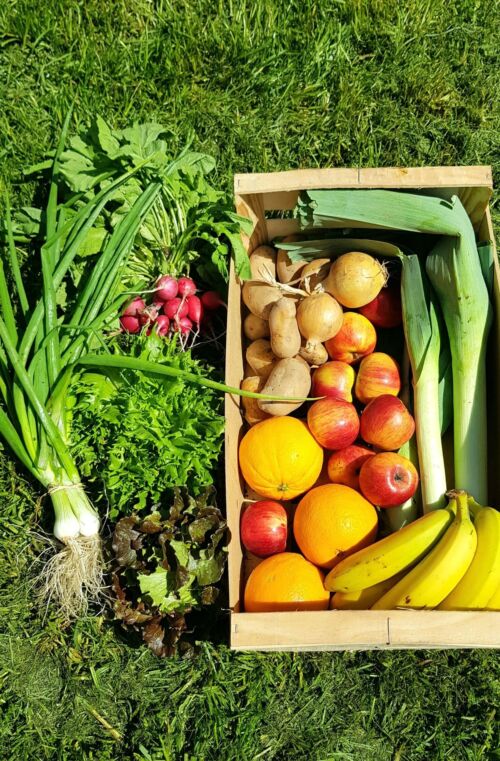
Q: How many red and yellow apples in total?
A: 9